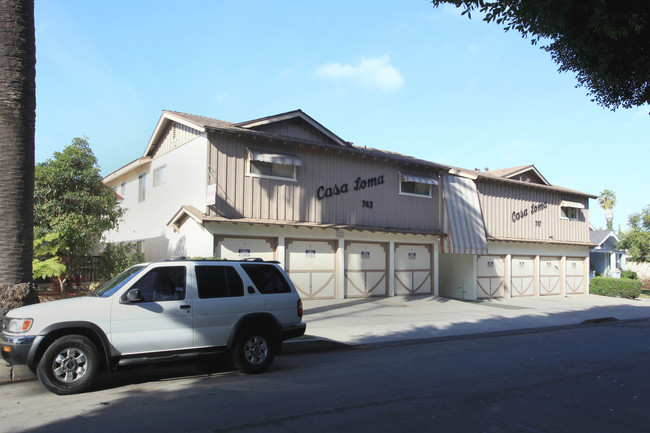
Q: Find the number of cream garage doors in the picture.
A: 8